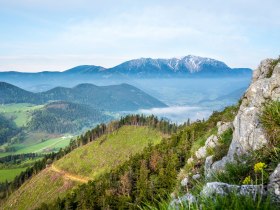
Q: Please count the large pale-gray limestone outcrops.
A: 1